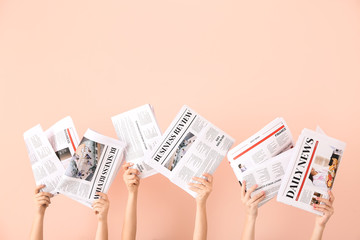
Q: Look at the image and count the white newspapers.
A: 6